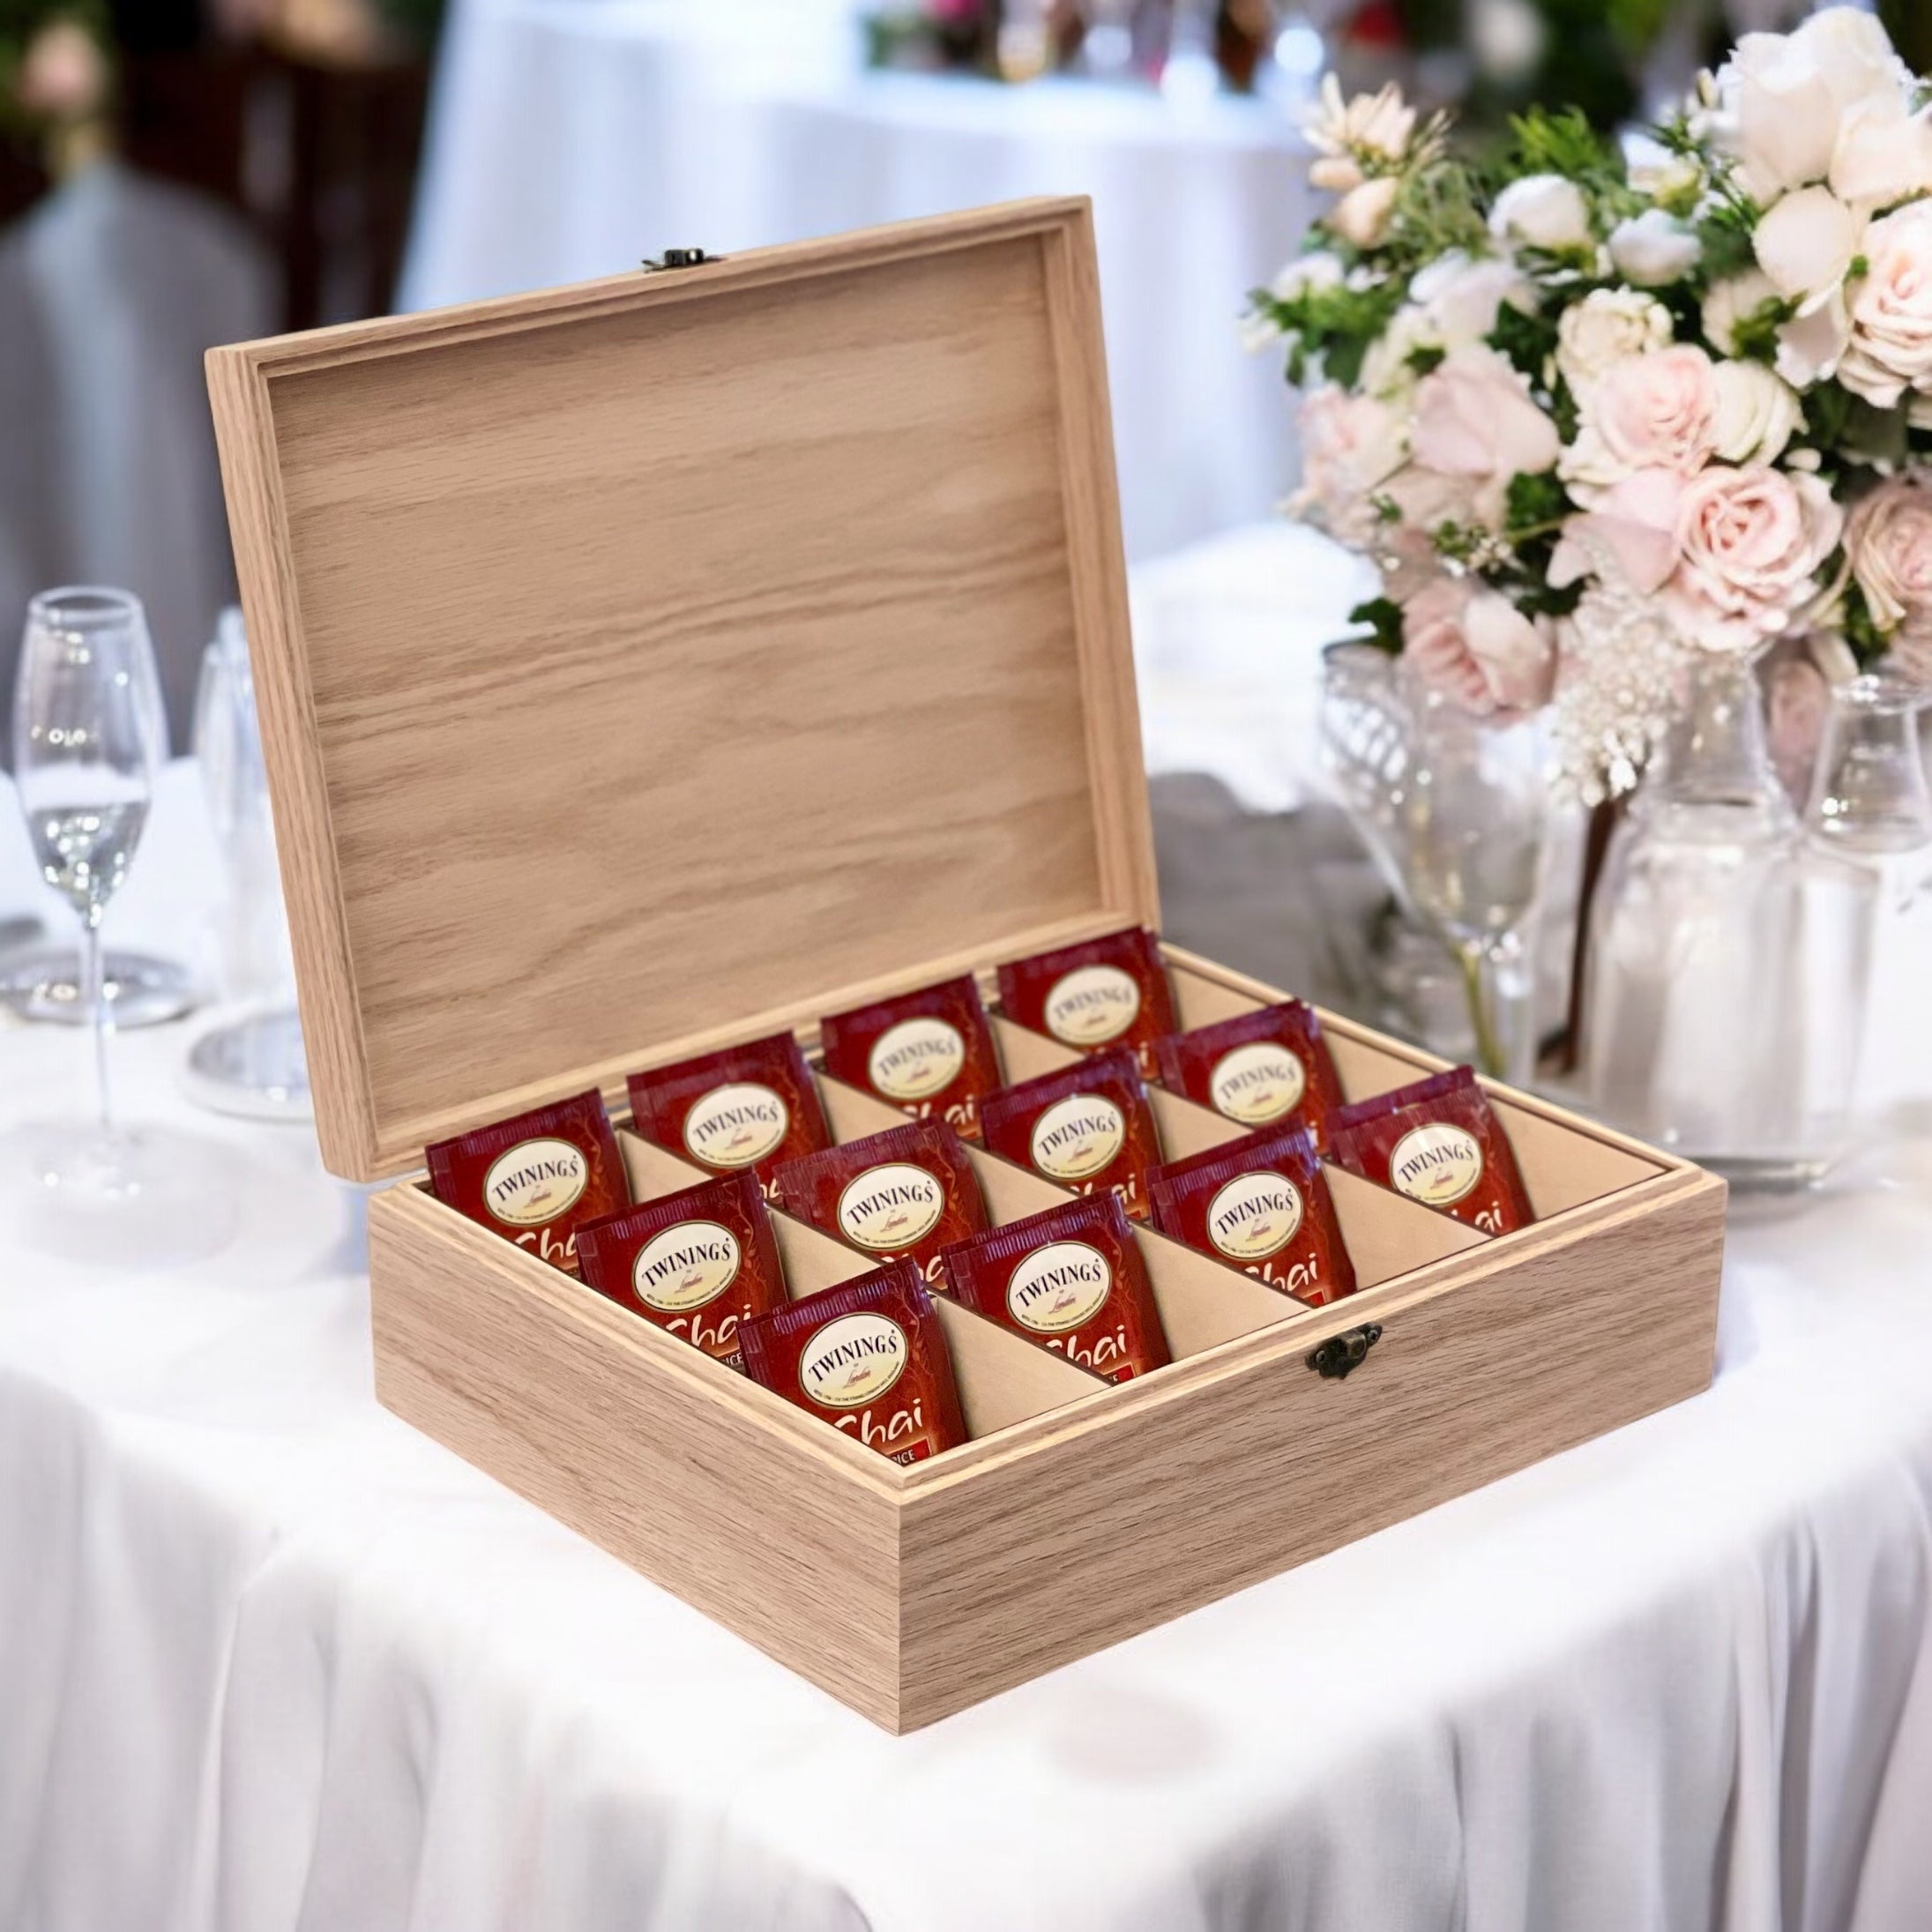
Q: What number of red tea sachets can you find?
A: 12